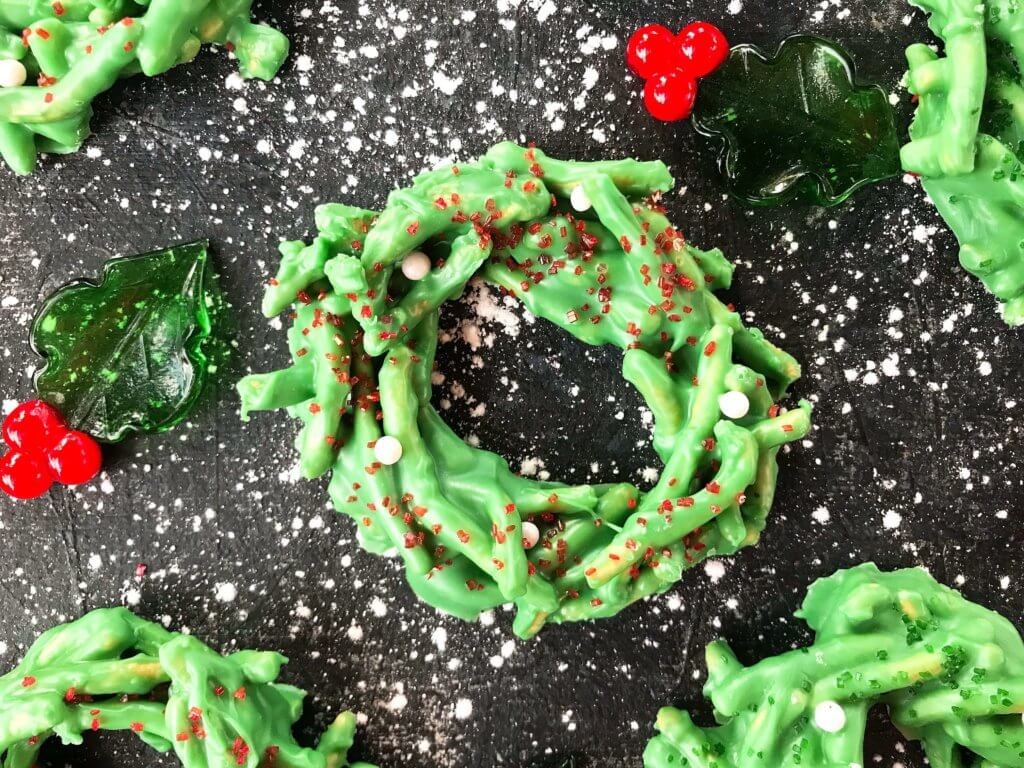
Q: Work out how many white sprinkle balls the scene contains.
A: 7